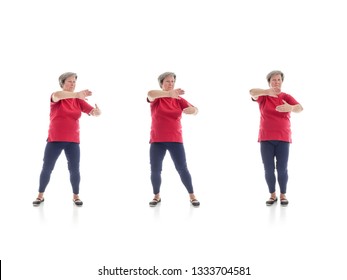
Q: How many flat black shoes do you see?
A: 6